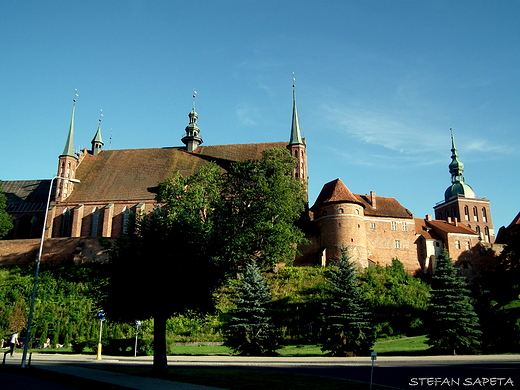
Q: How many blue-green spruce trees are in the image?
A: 3